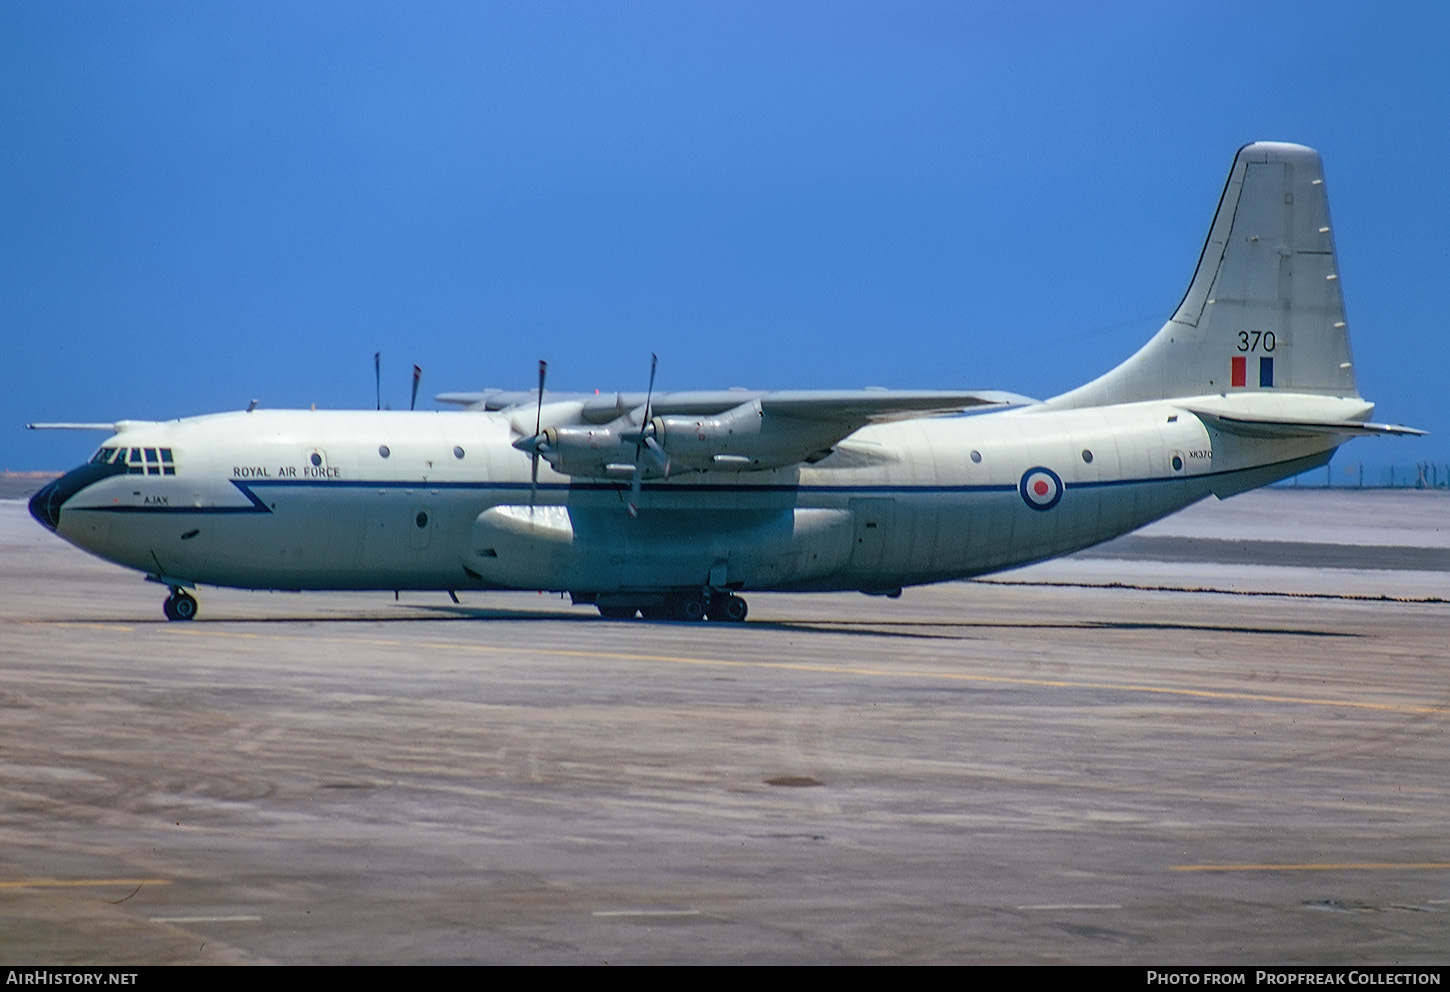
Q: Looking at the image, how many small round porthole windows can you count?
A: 7